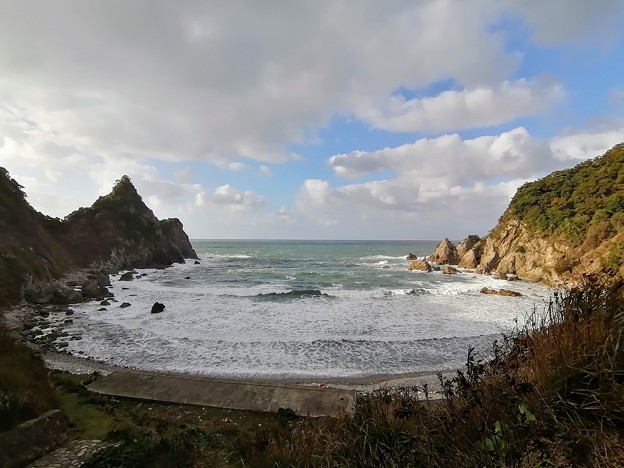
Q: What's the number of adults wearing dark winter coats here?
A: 0